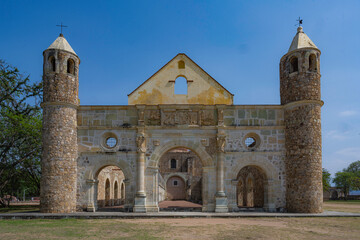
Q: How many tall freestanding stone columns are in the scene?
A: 2